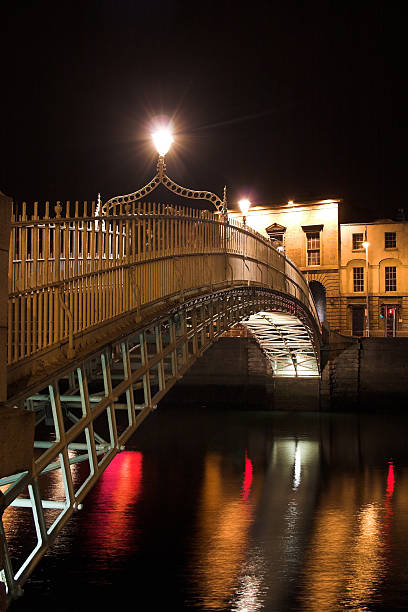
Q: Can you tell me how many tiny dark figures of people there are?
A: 0